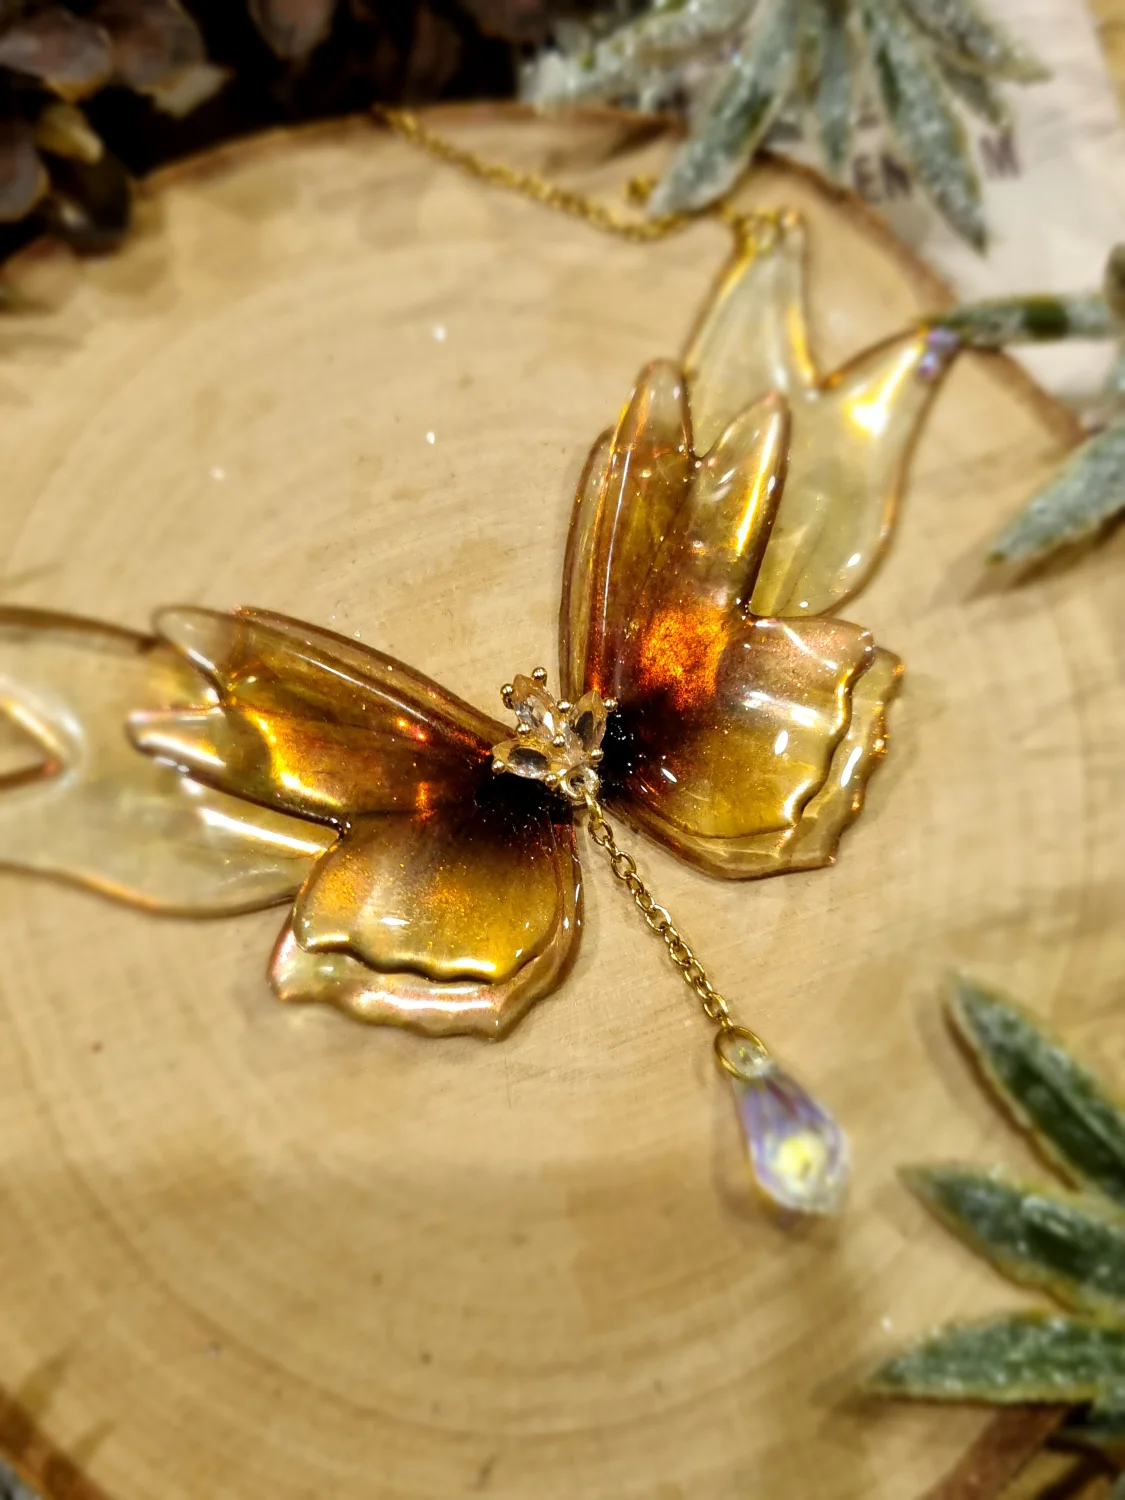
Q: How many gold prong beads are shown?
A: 9